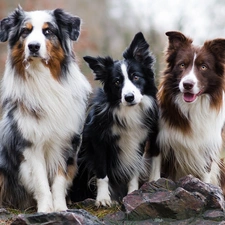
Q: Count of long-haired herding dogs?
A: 3